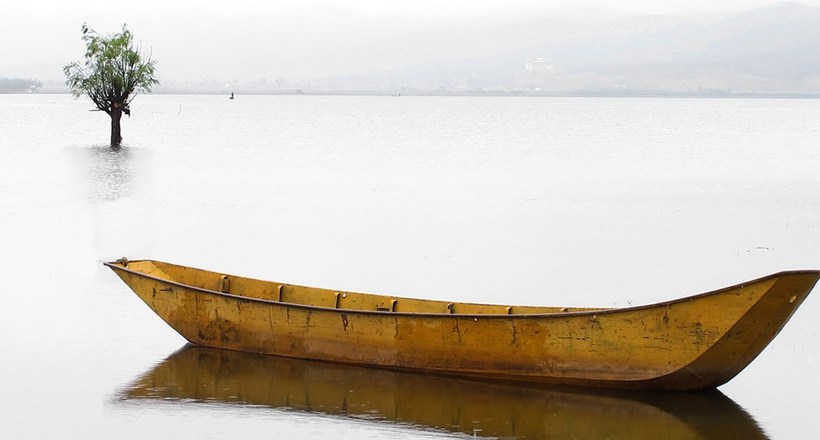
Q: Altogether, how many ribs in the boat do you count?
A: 7